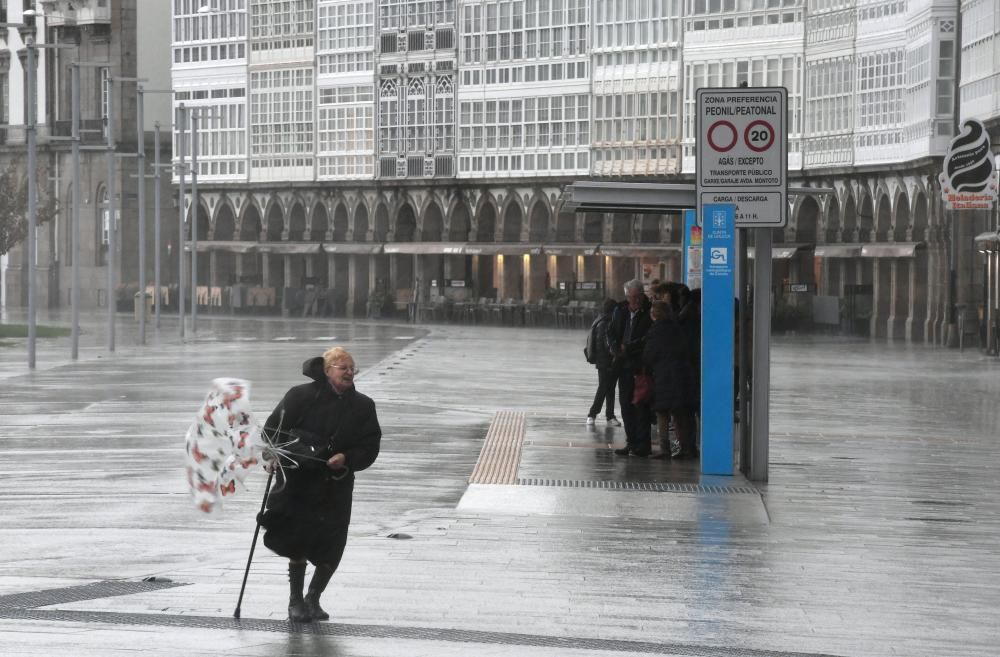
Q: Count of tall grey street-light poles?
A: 7